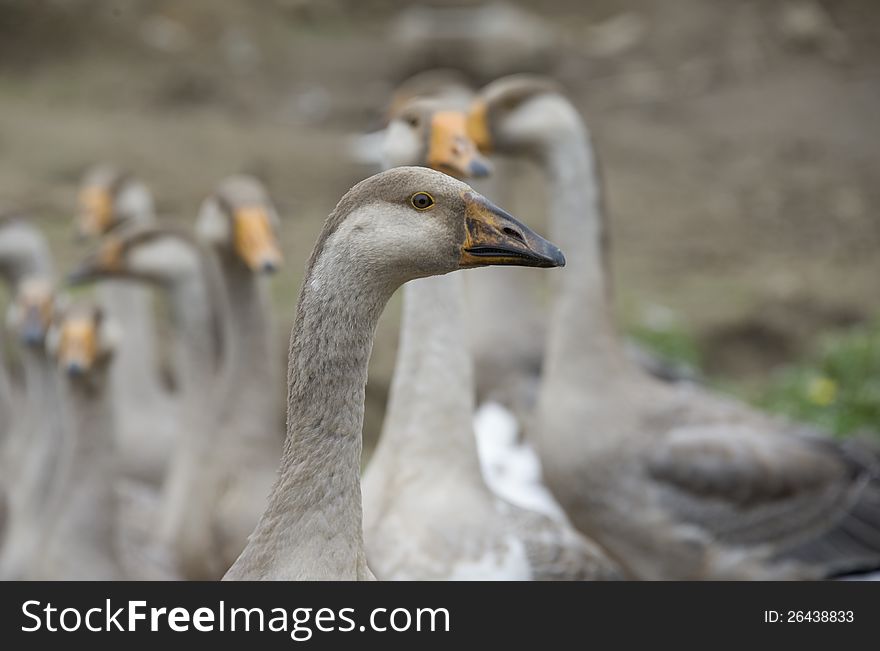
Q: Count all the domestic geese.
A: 10